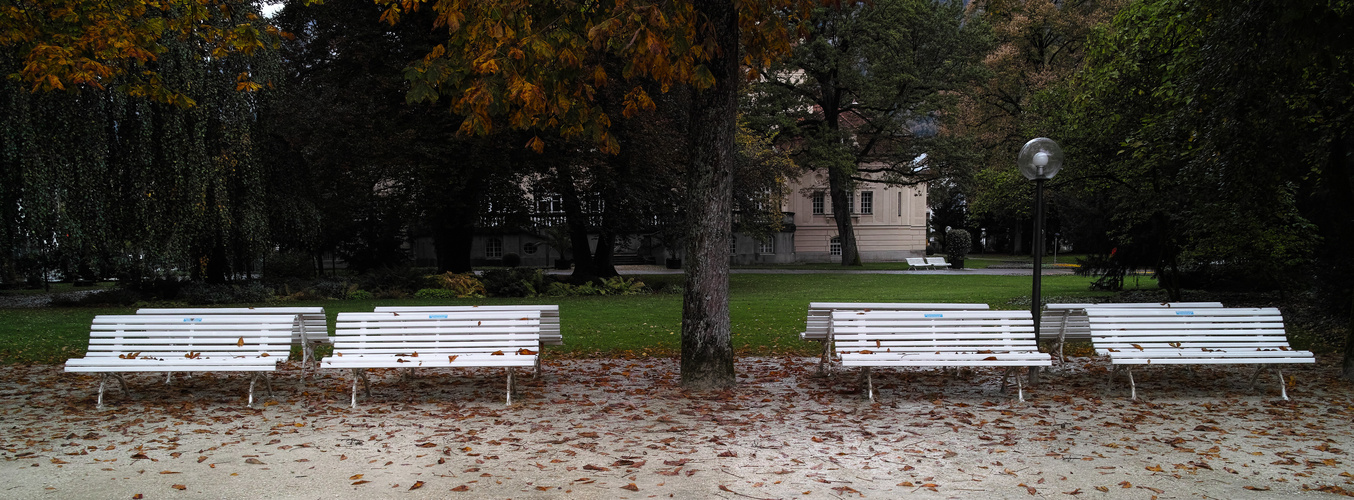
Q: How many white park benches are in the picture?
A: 10